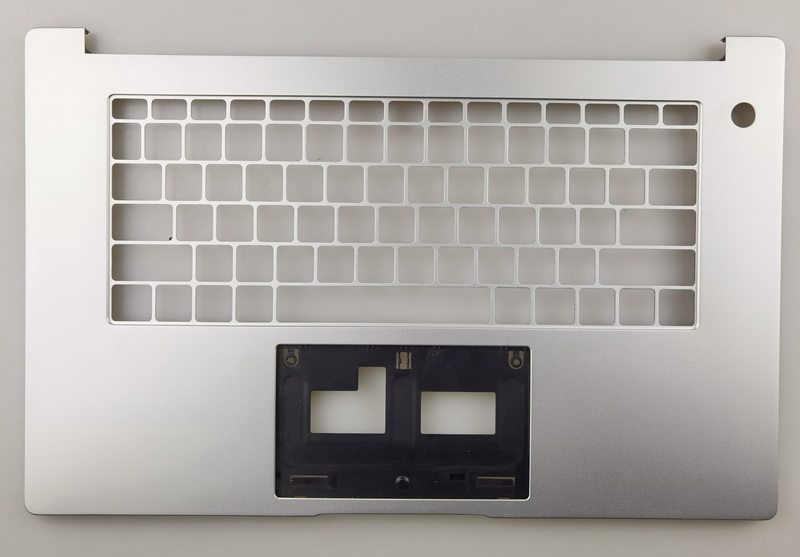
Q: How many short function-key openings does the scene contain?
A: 15